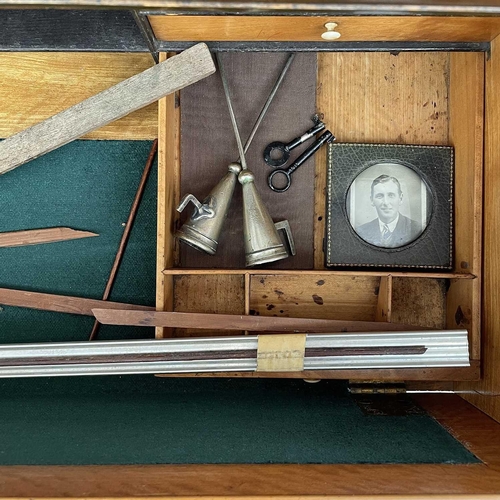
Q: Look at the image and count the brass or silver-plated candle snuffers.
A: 2